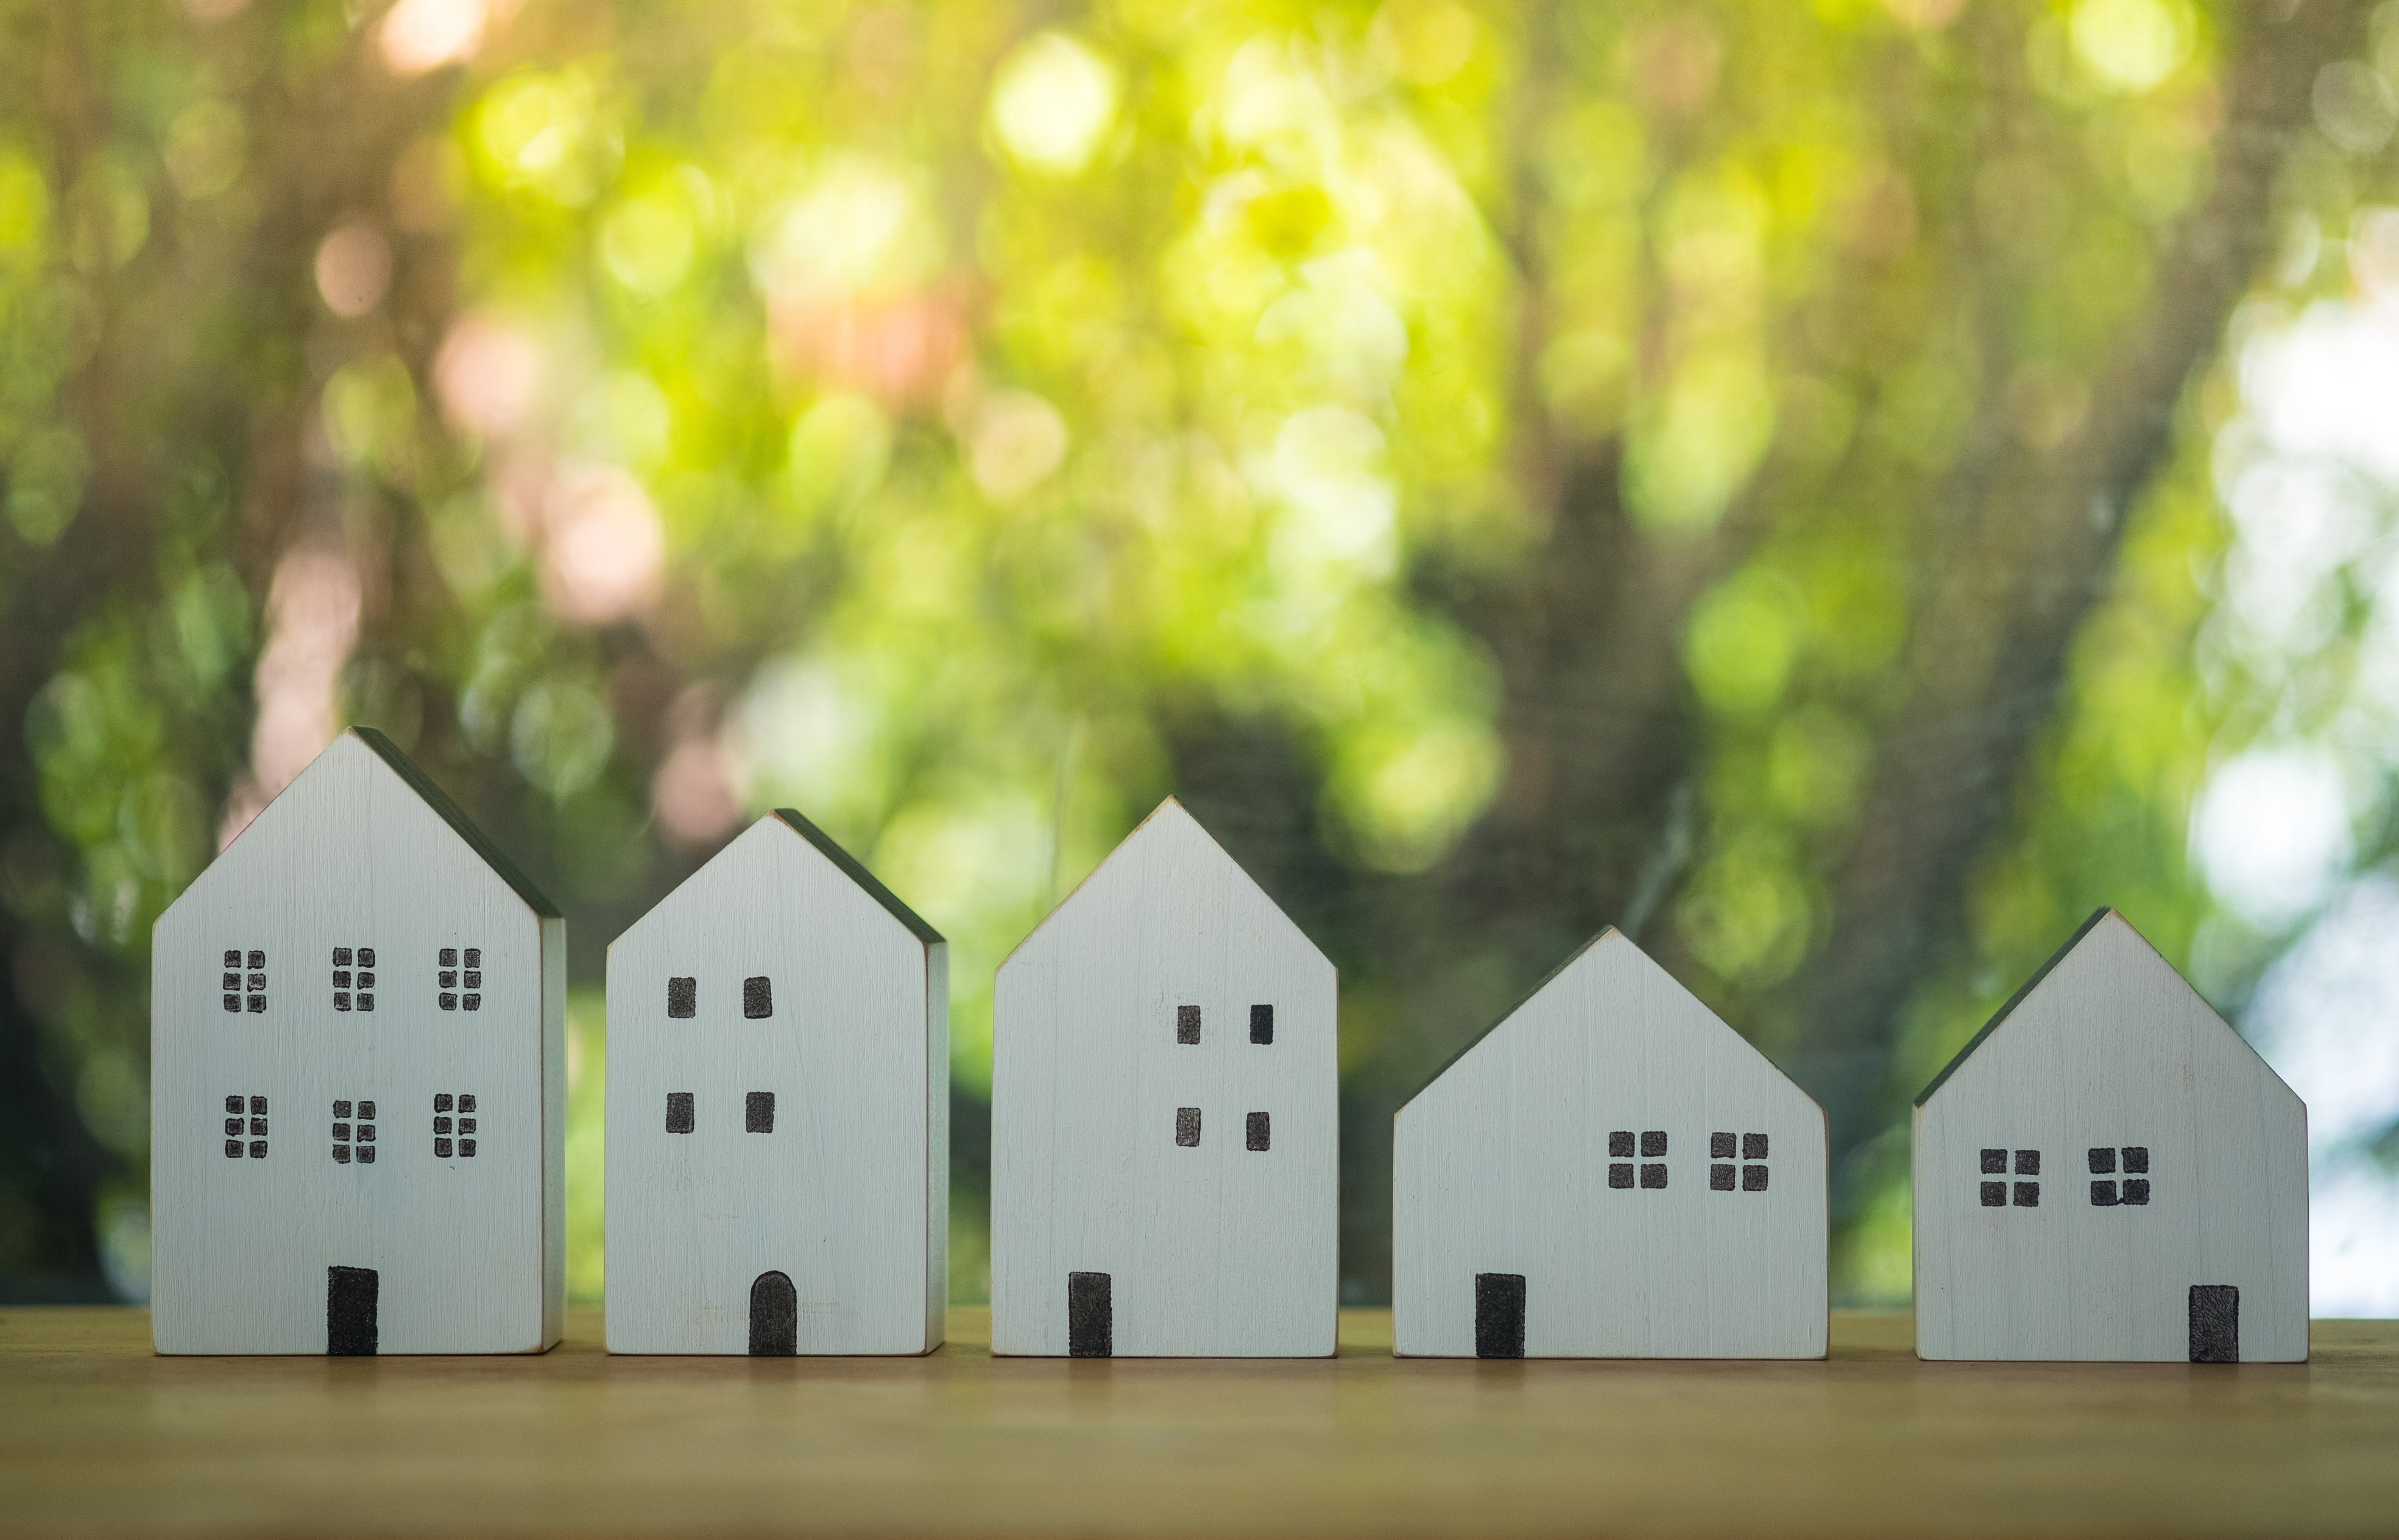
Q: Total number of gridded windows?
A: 10